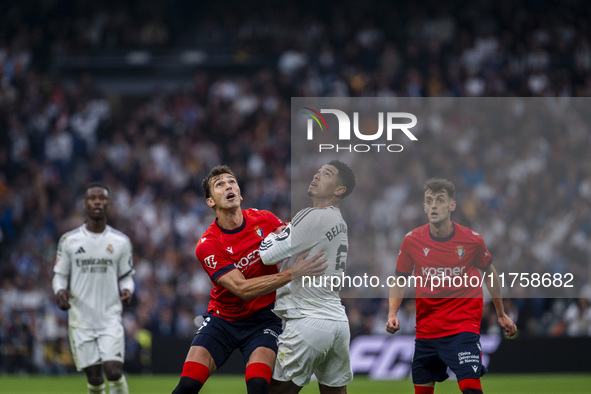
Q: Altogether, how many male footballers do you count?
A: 4